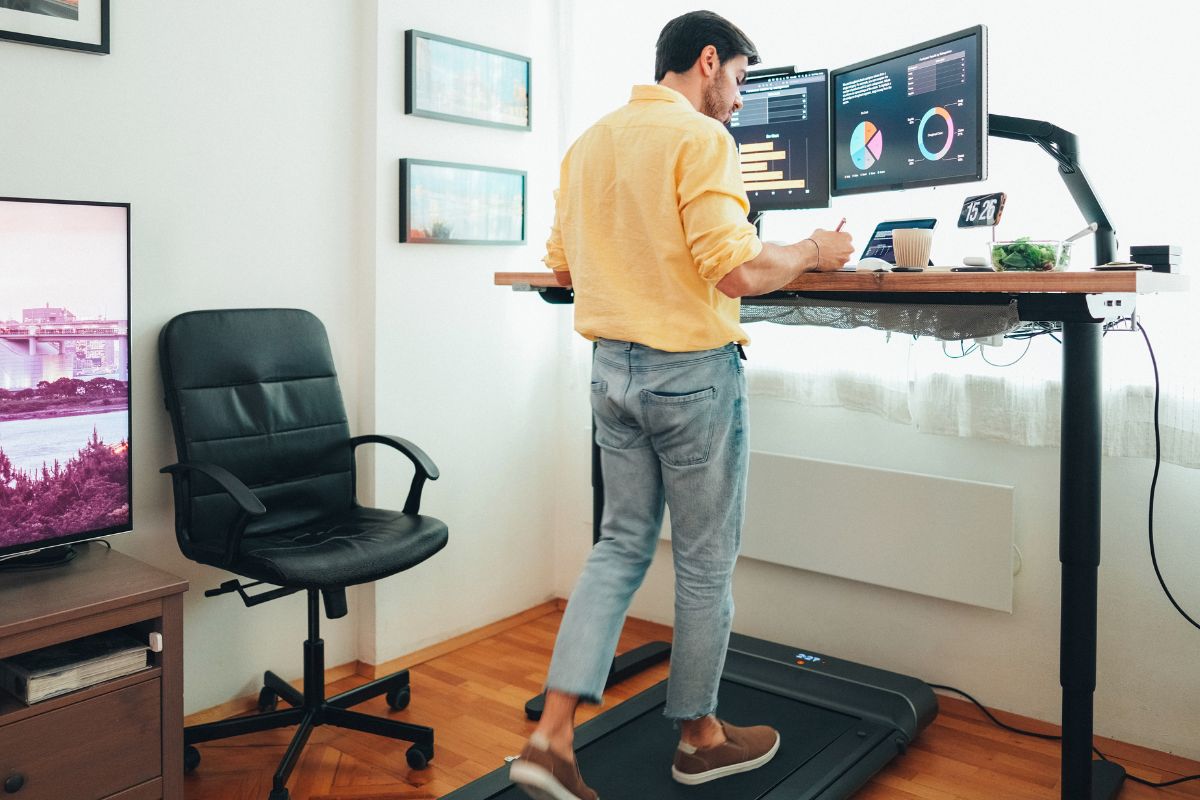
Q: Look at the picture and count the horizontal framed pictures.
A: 2